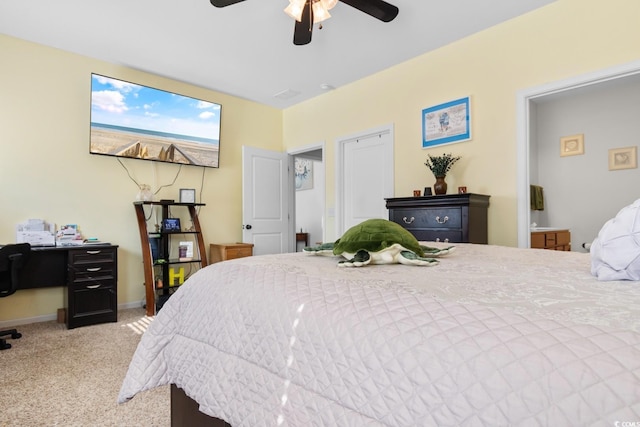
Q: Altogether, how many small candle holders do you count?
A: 2